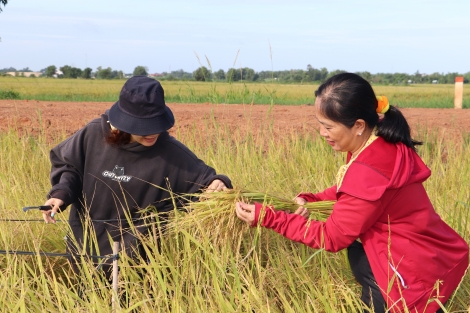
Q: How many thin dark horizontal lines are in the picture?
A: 2